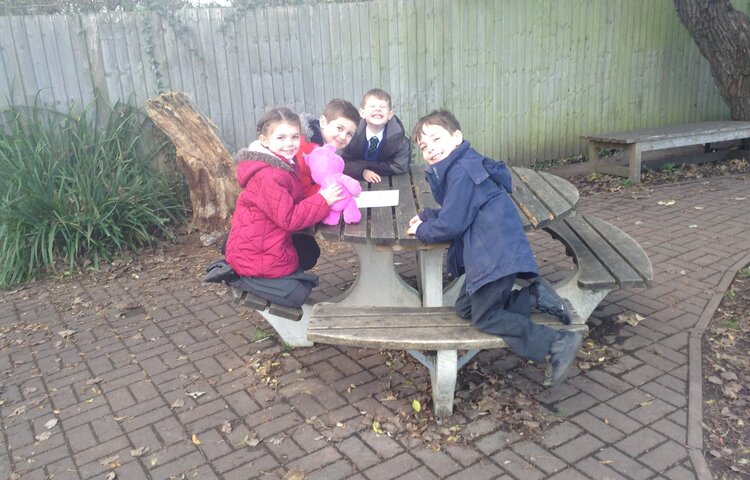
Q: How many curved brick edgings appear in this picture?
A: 1